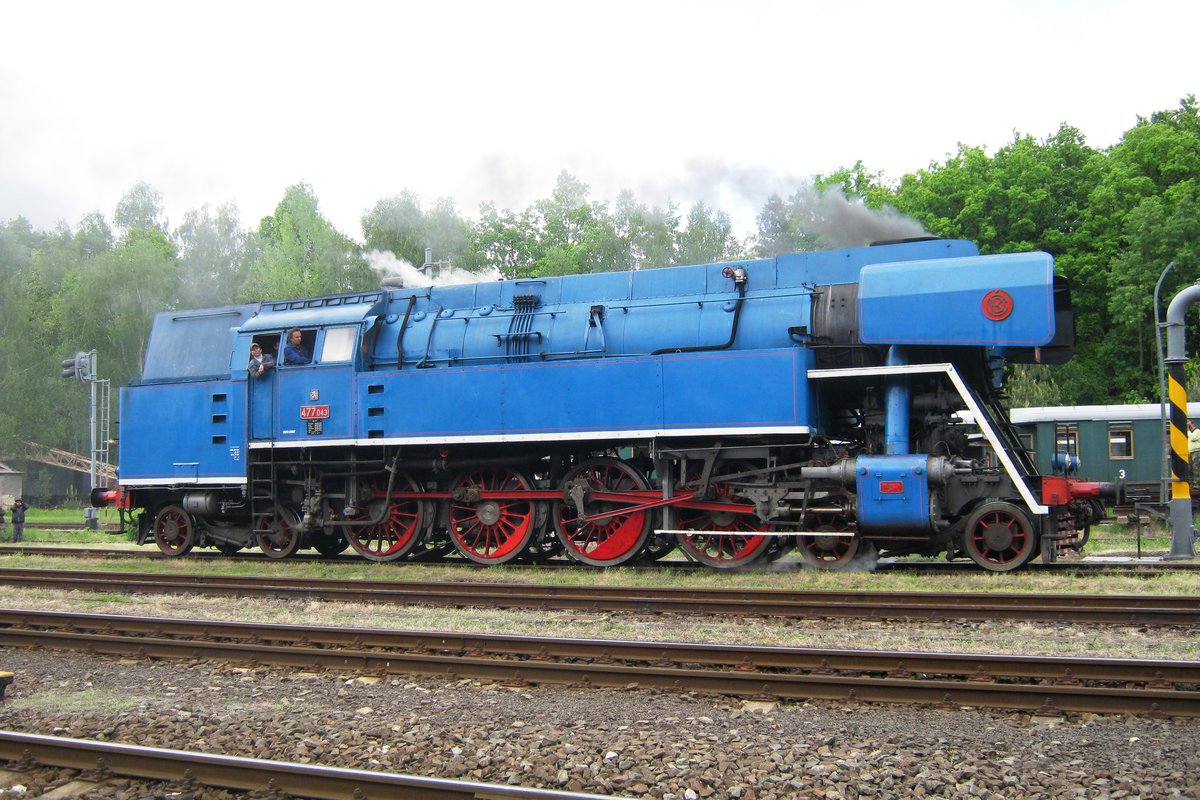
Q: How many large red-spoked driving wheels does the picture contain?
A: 4